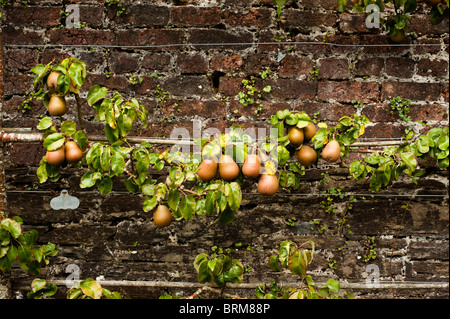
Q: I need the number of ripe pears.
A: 13